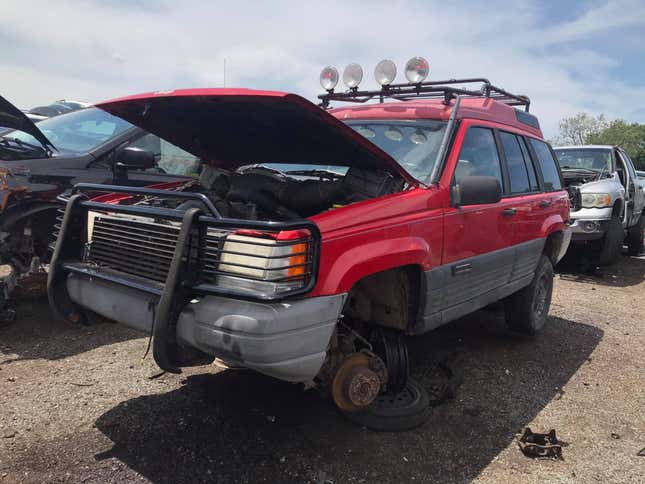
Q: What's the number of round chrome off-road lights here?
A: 4